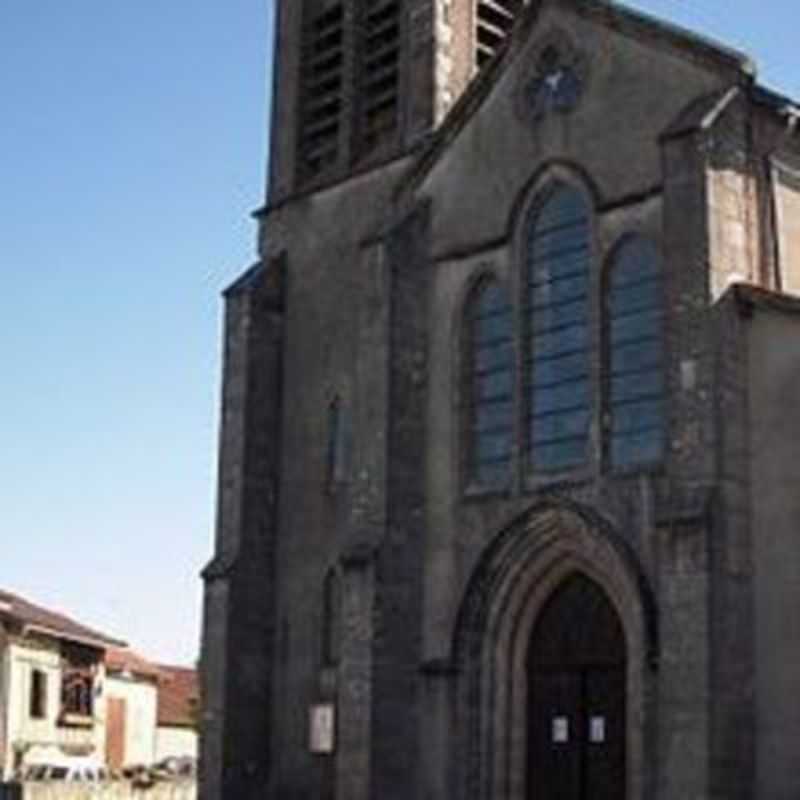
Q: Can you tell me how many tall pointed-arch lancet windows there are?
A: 3